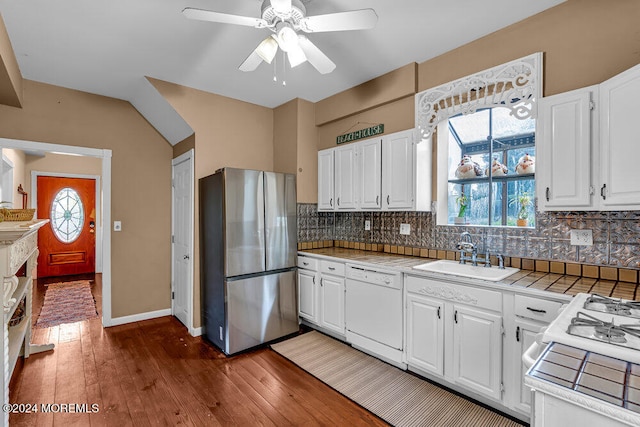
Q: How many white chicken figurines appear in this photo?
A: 3